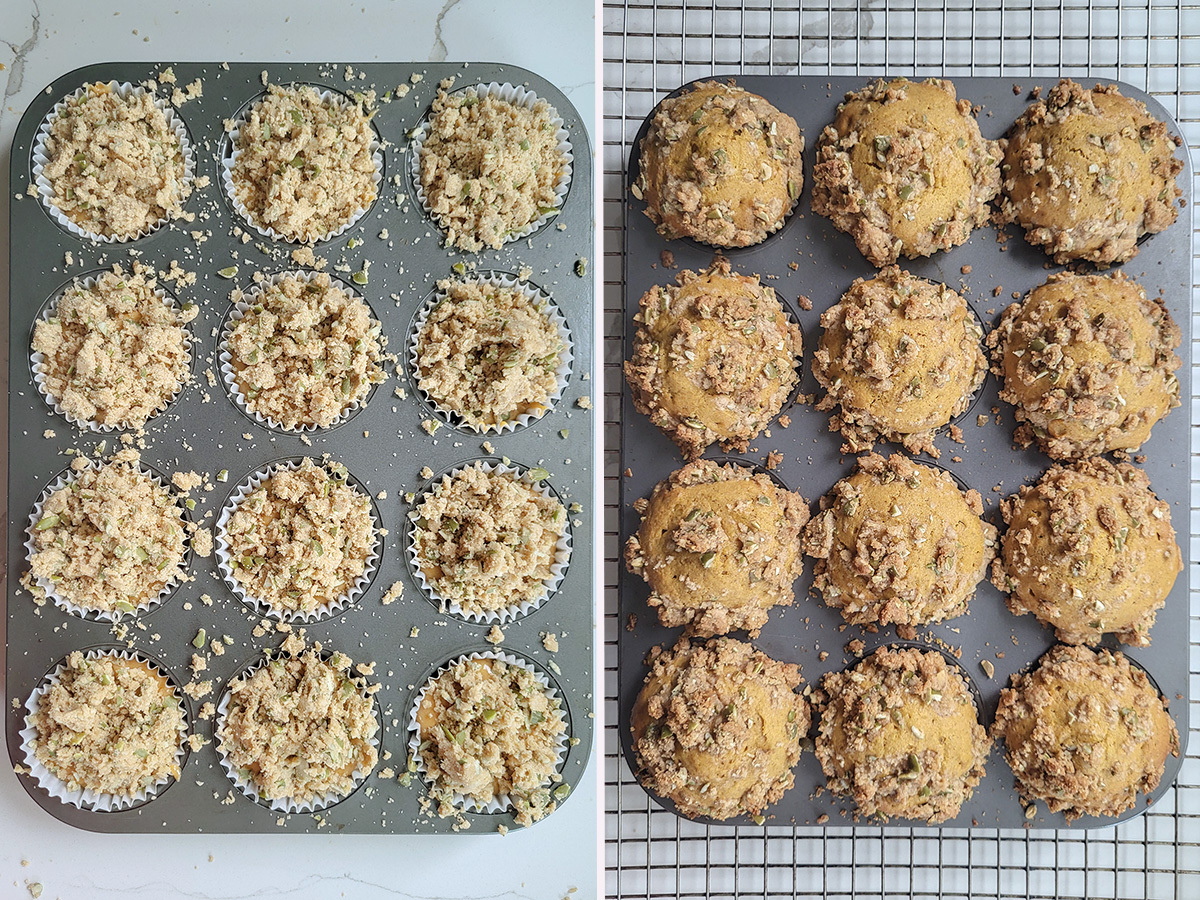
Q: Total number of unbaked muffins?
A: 12